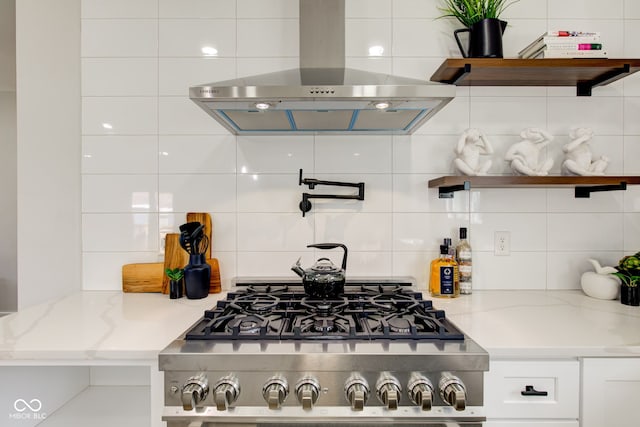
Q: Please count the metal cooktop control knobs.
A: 8